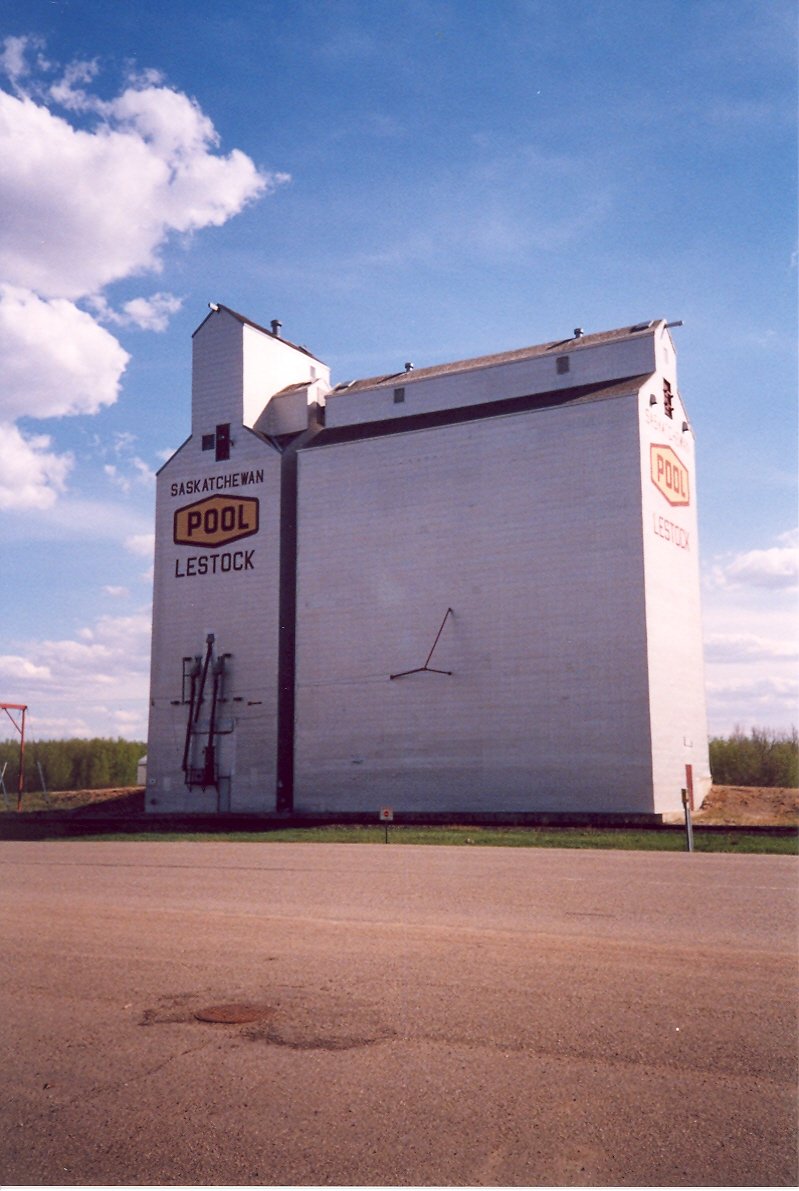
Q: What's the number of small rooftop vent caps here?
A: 3